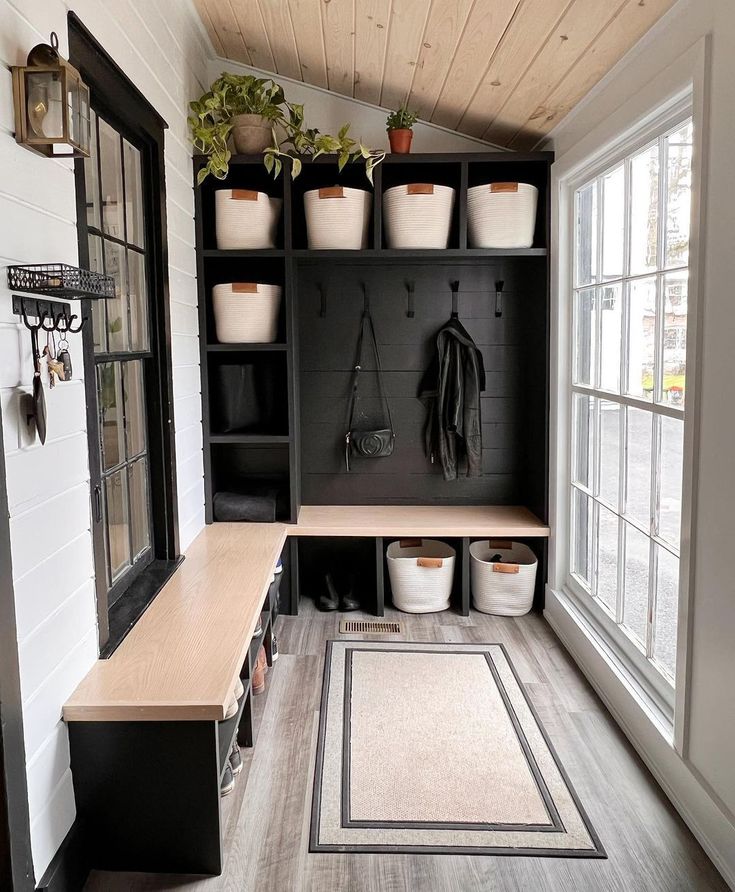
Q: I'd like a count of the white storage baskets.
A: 7